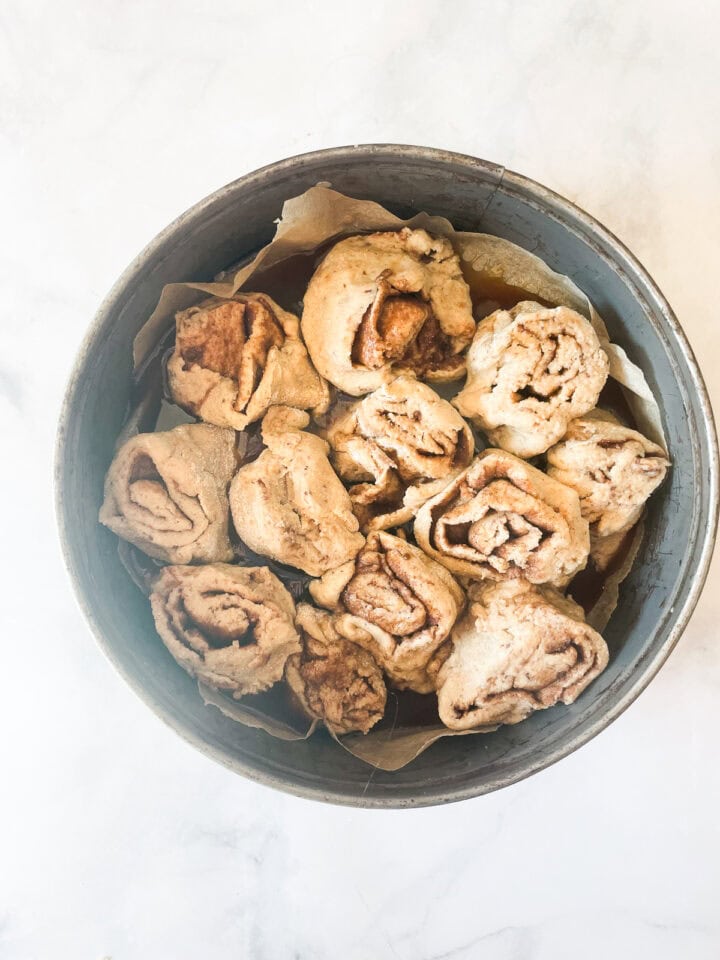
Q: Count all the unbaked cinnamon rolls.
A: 12